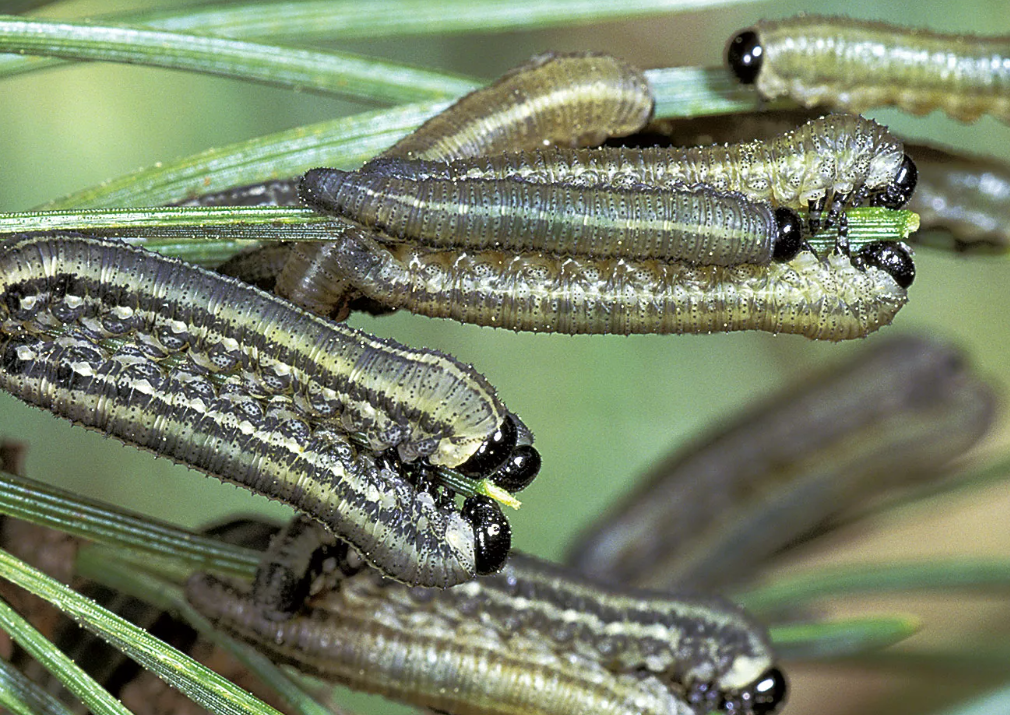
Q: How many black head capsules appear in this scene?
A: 8